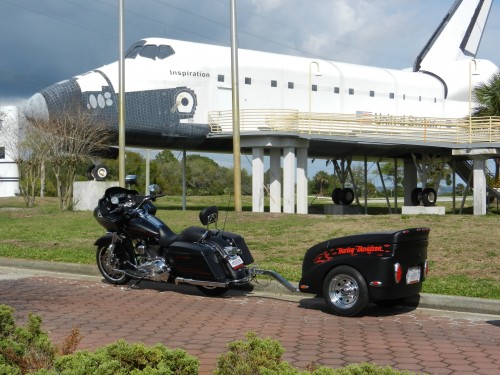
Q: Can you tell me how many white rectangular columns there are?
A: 5